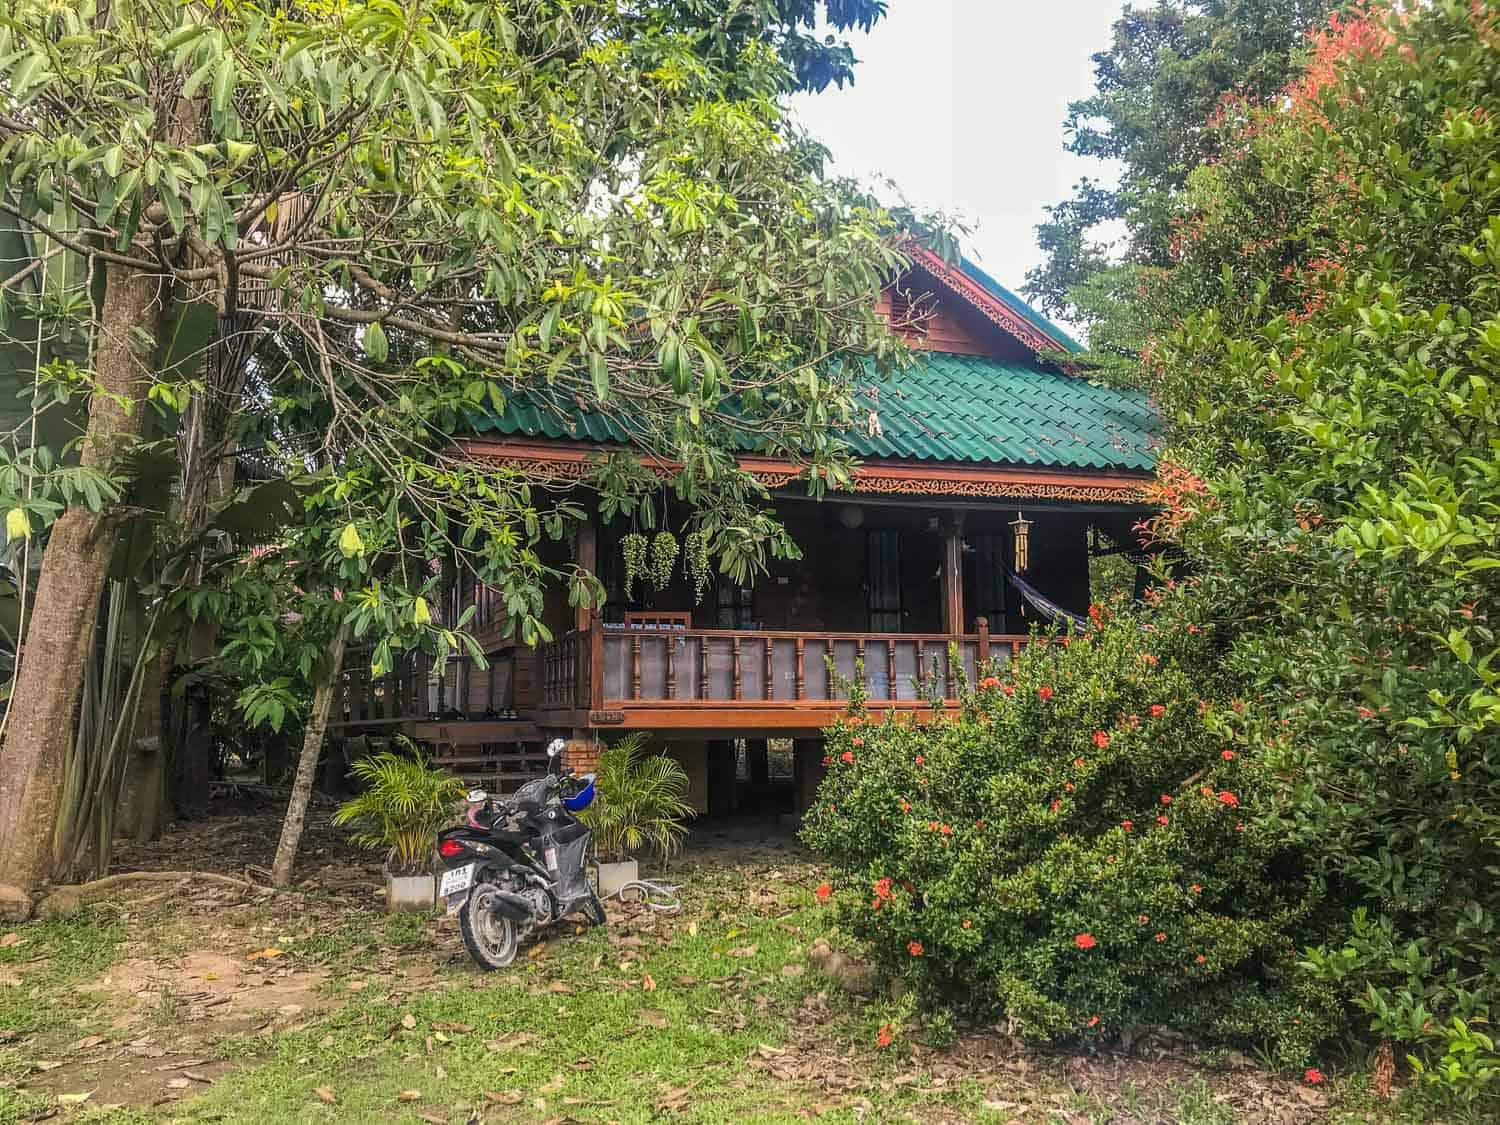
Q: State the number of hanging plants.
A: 3